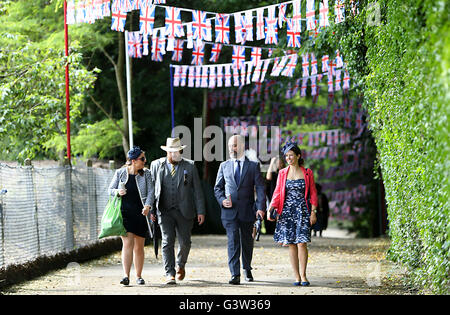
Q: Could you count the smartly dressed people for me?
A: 4